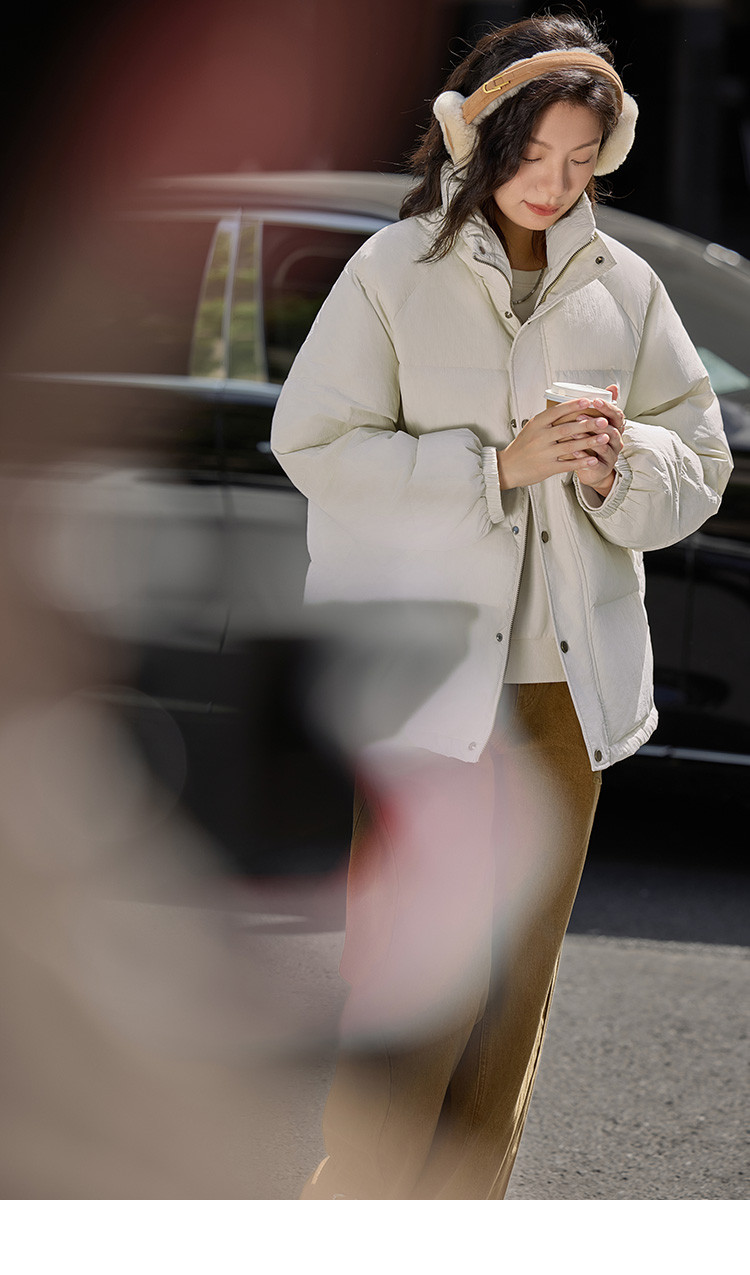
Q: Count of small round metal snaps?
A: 11